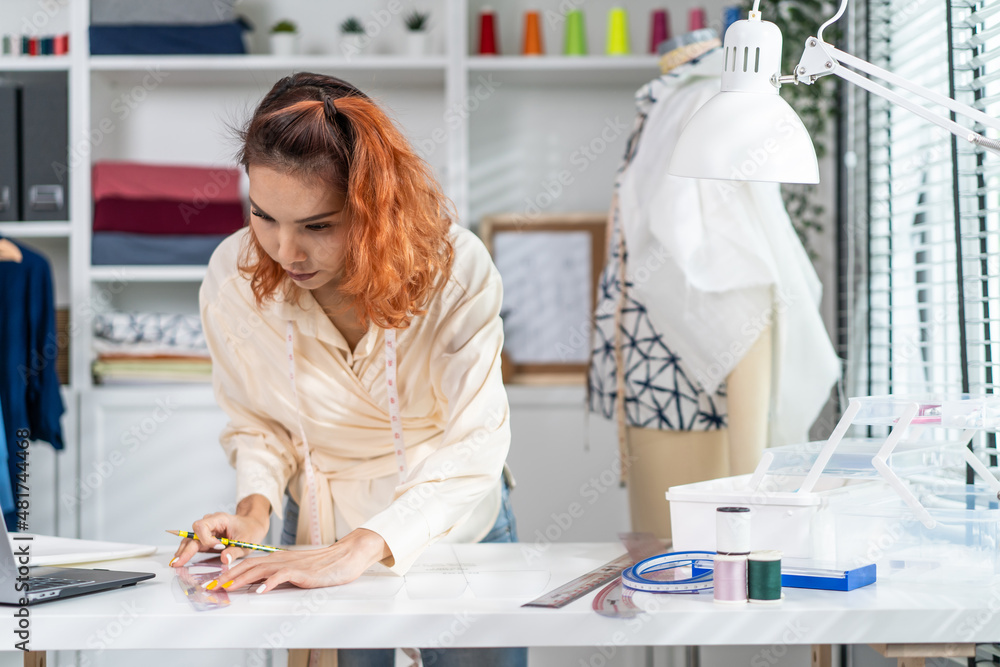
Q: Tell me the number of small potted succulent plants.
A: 3